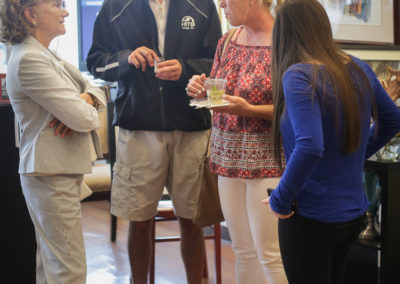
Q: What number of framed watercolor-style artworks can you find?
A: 1